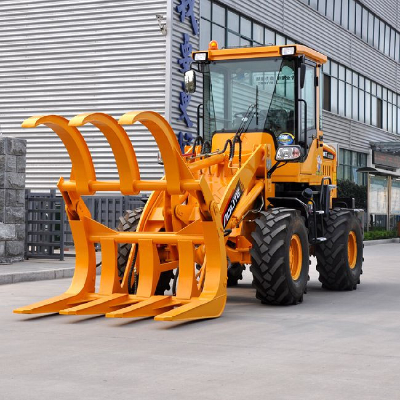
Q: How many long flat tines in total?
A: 4